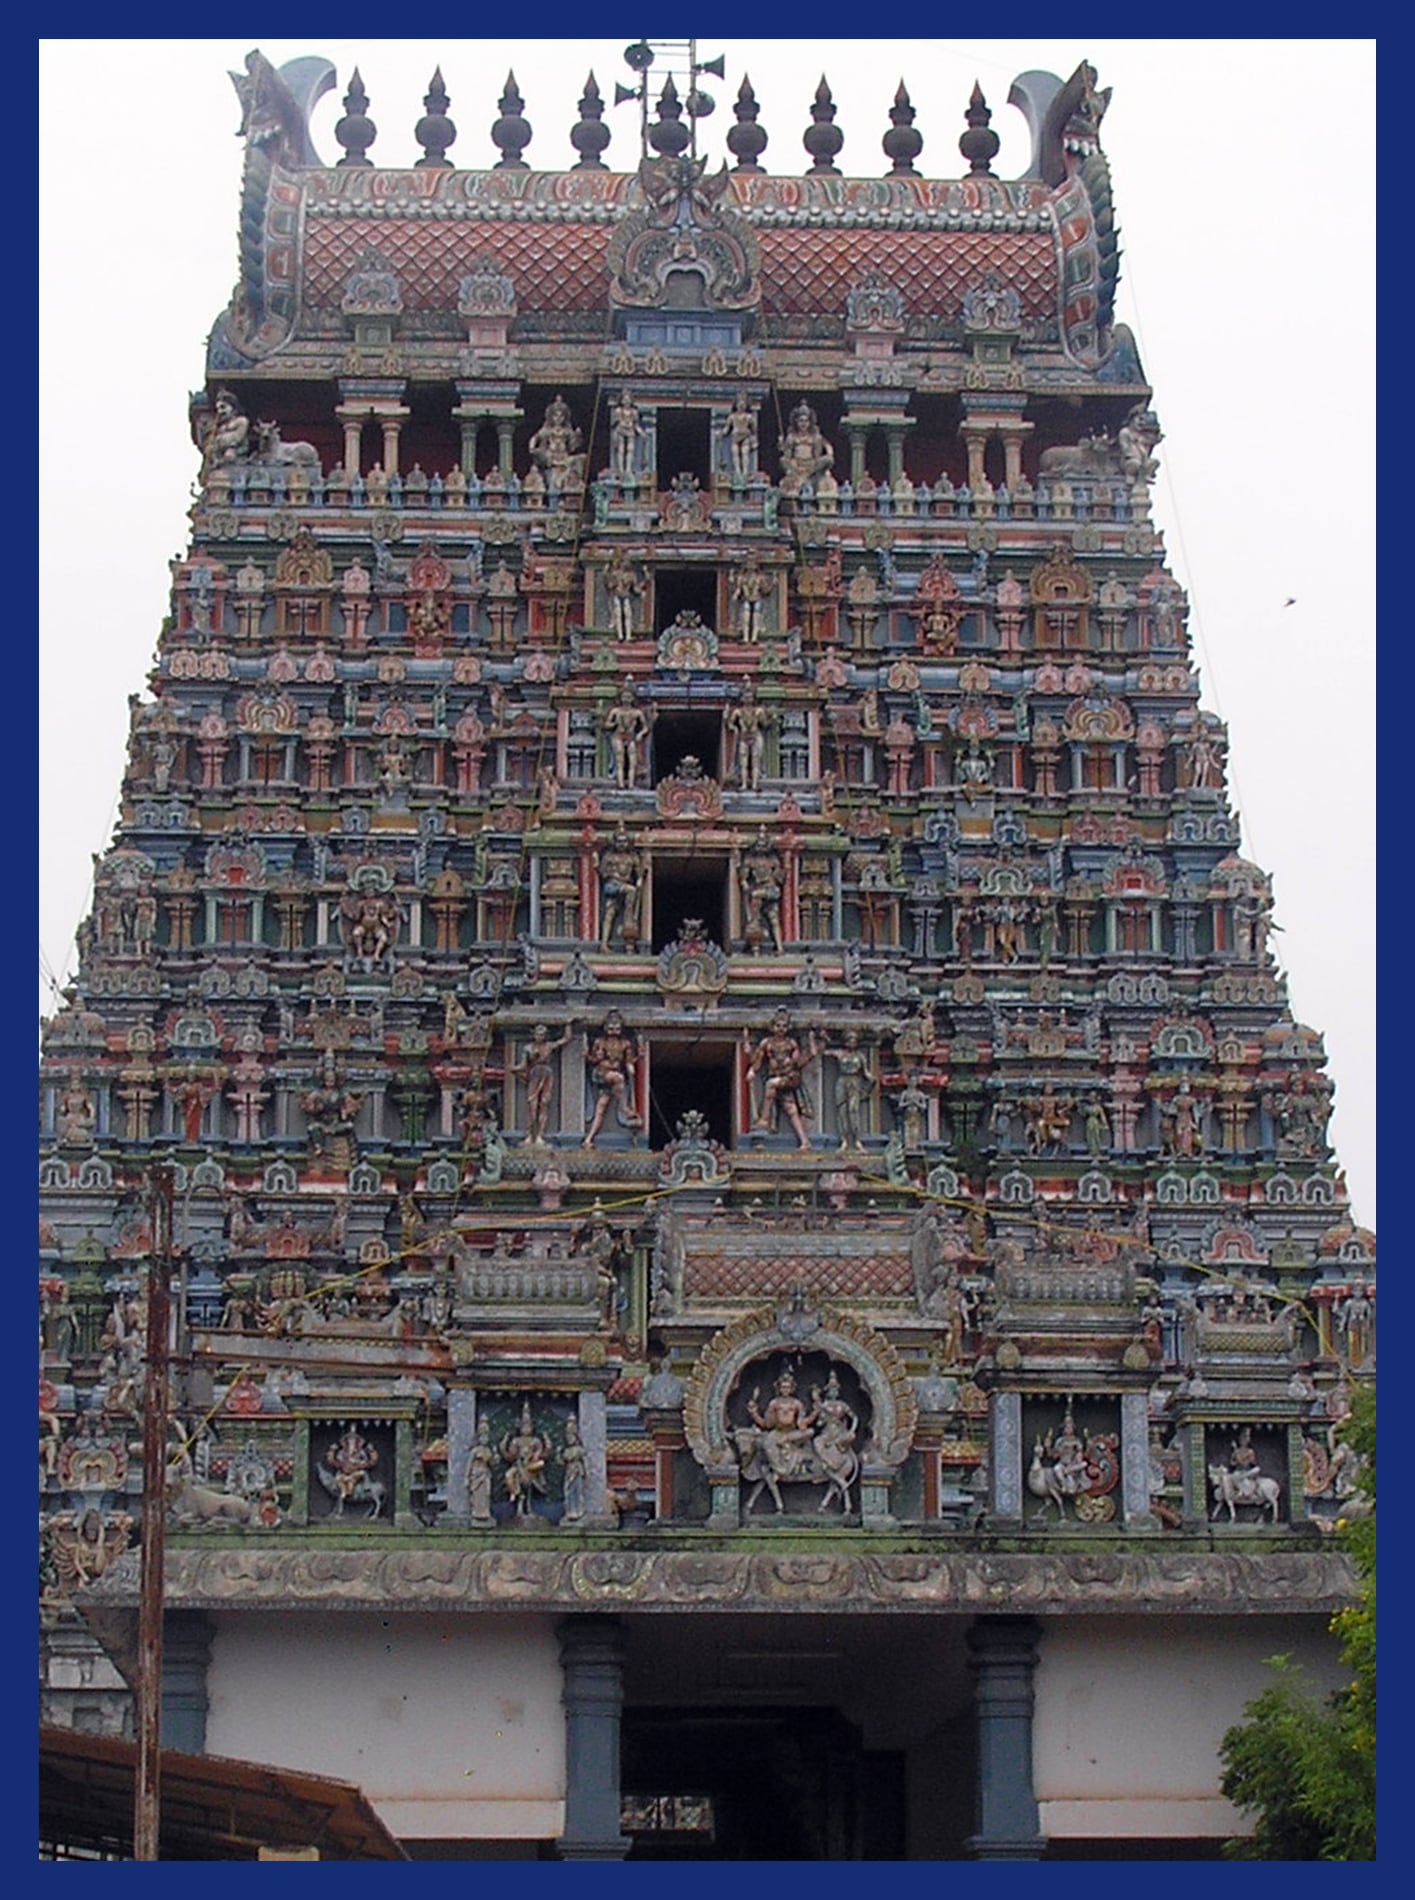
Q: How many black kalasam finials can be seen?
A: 9